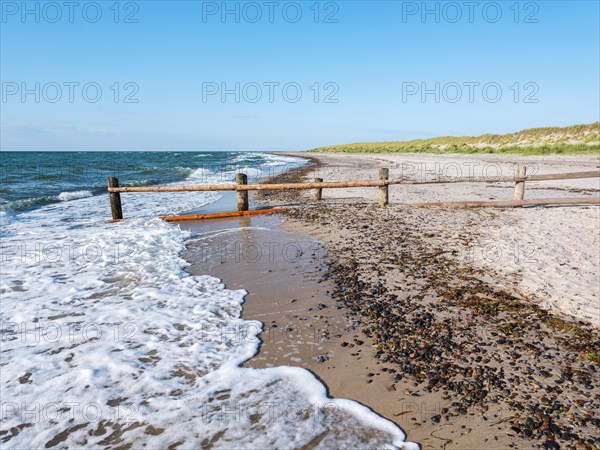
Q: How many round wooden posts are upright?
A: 5